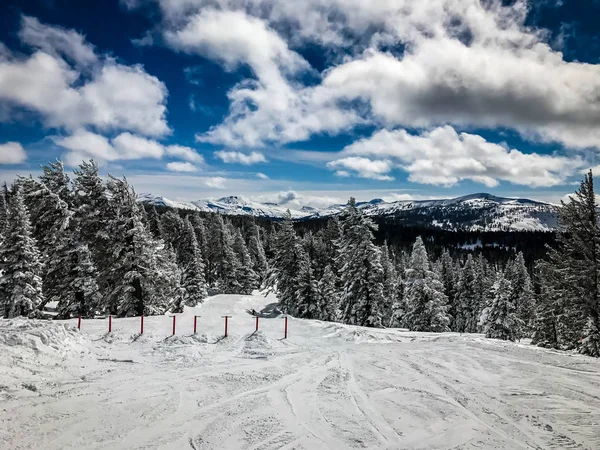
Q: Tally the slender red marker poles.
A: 8